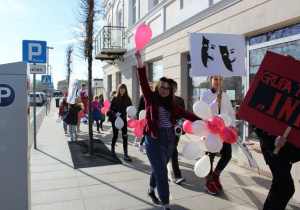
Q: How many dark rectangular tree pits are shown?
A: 1